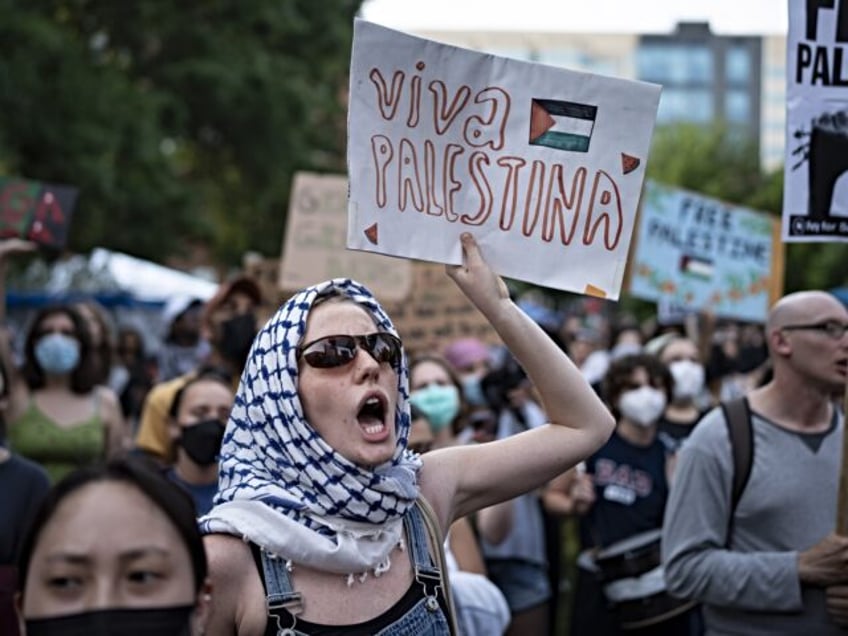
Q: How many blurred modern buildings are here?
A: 1